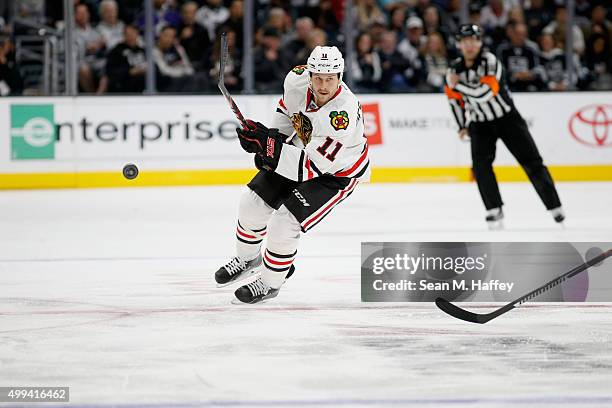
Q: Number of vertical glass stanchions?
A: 6